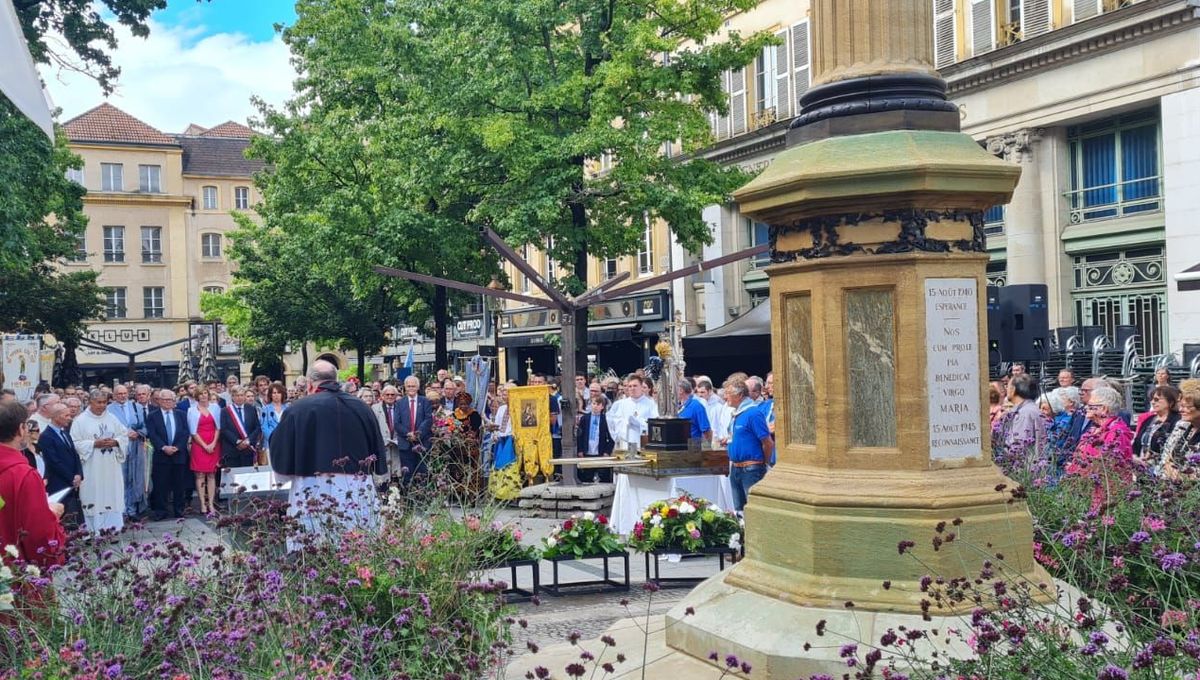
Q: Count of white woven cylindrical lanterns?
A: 0